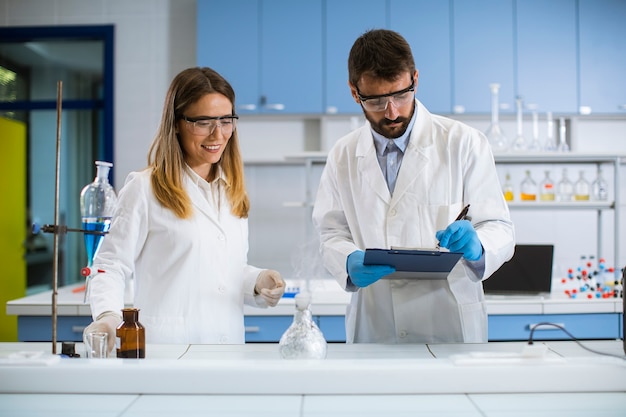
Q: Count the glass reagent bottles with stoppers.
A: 6